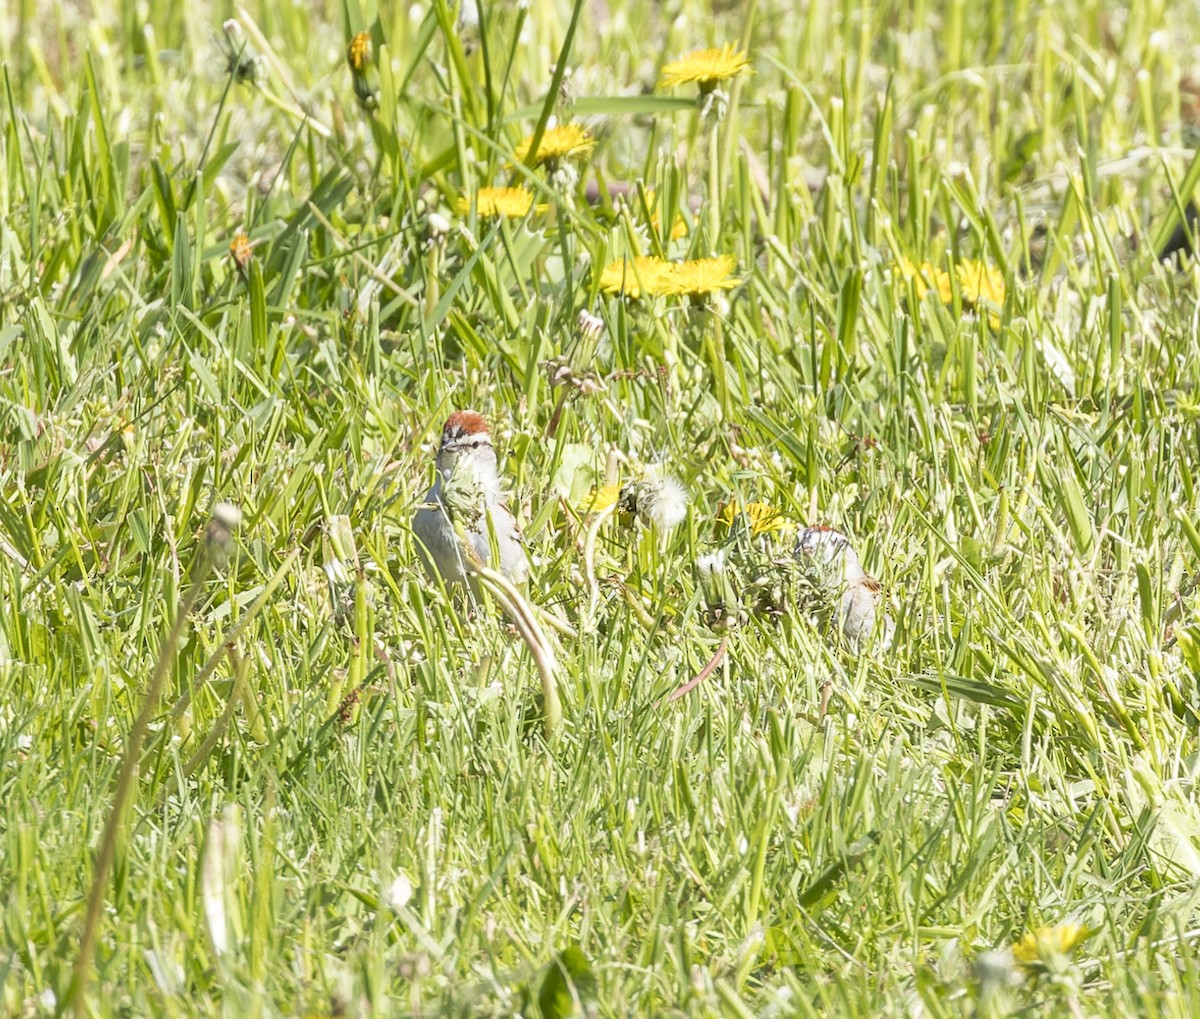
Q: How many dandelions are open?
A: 11